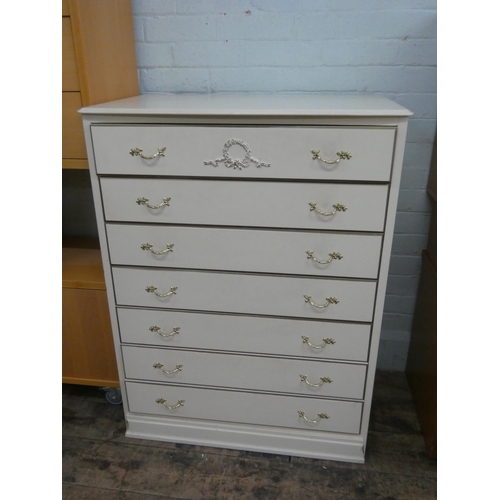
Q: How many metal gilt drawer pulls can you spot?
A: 14